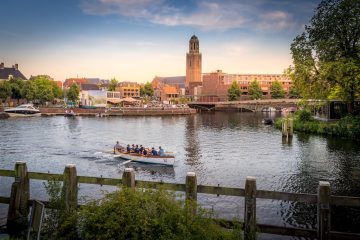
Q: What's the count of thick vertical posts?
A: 6